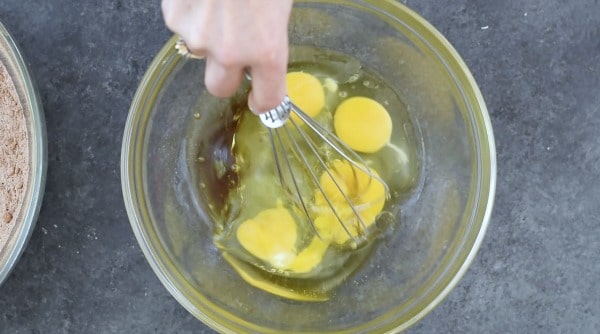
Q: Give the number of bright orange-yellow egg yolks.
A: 4